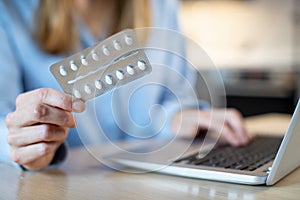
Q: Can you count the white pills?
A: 14